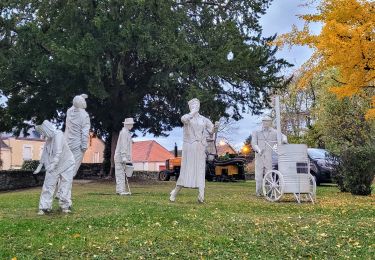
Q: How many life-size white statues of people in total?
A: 5